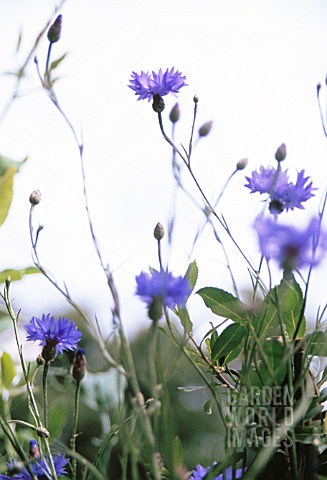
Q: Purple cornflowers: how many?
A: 7